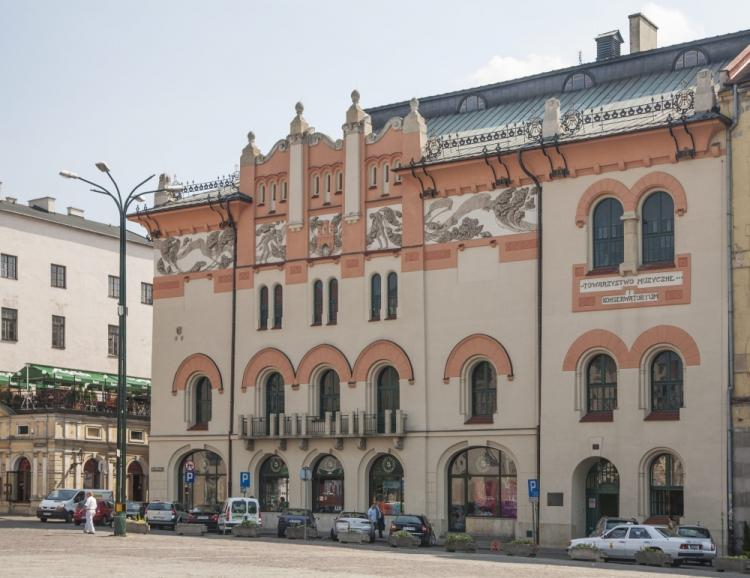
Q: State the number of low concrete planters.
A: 11